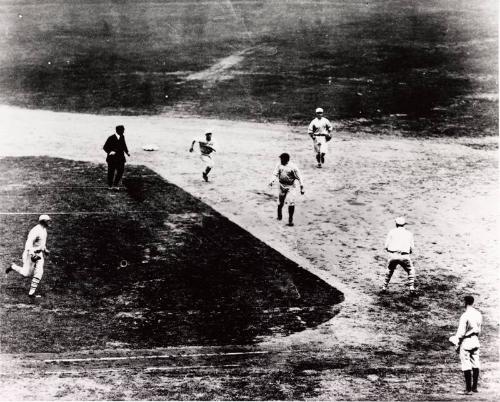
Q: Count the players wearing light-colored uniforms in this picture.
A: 6